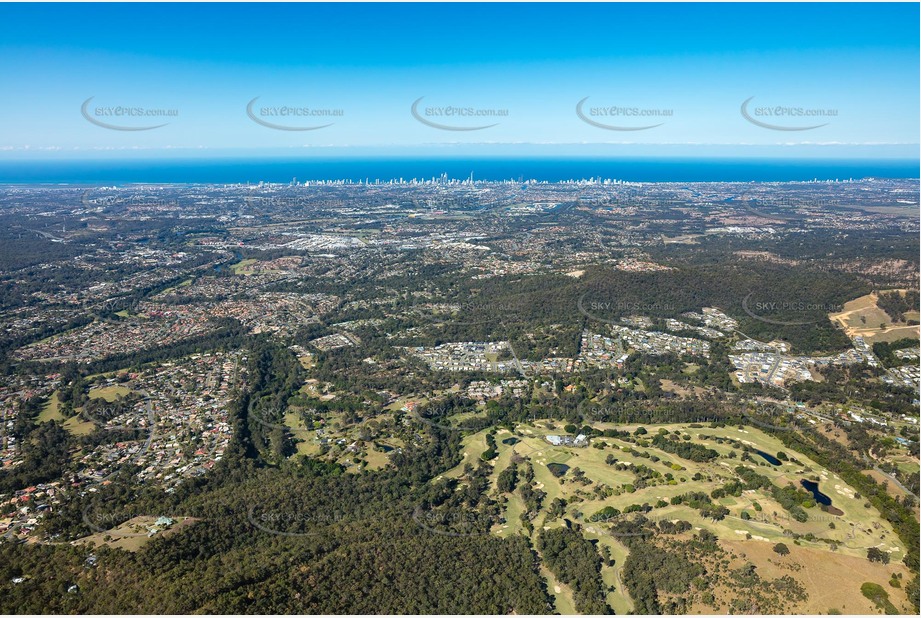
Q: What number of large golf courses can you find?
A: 1